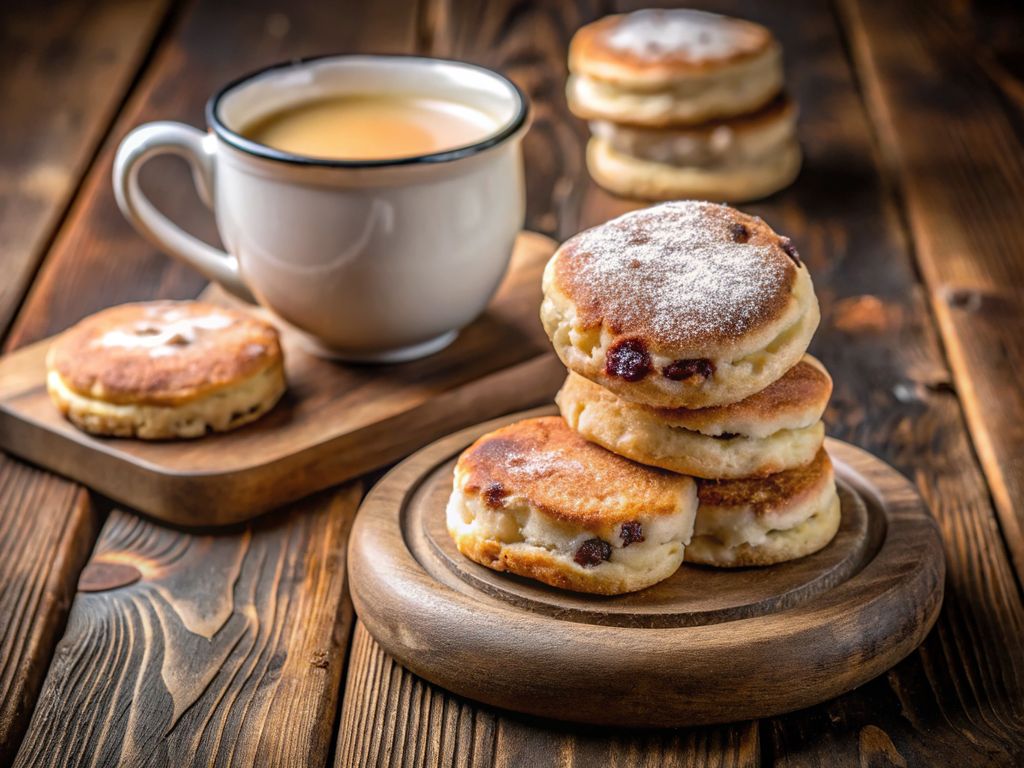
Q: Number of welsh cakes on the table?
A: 7